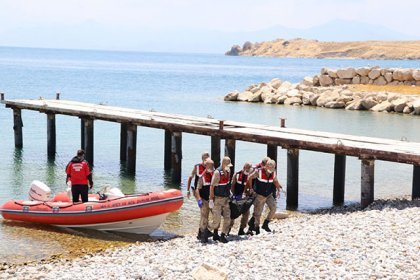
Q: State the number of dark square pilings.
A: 15